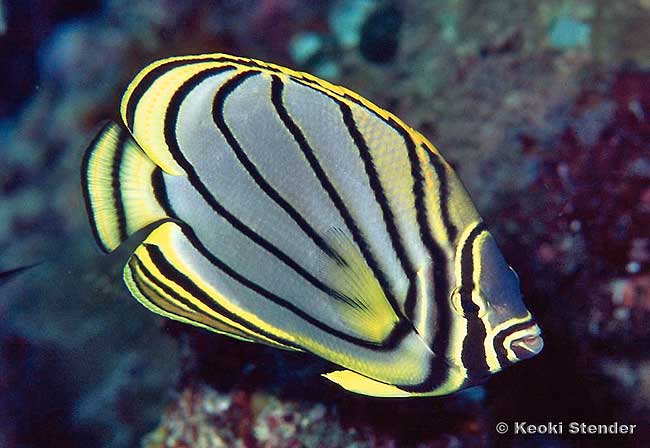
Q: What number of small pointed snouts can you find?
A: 1